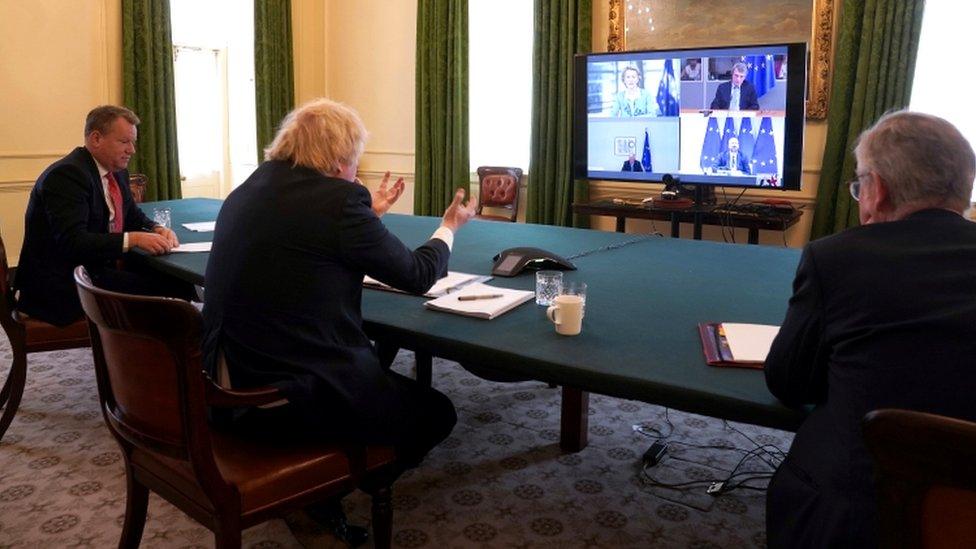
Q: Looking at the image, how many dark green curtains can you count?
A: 5